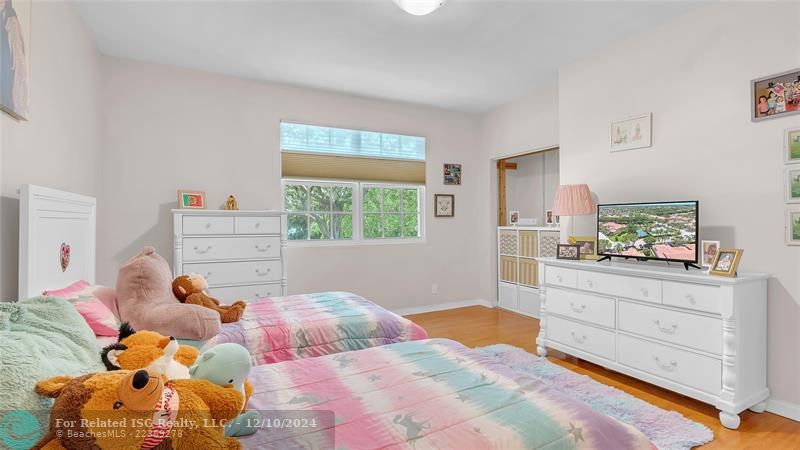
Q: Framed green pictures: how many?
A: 3